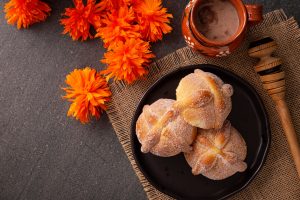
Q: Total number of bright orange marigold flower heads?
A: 6